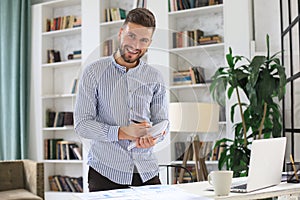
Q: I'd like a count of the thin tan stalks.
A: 2